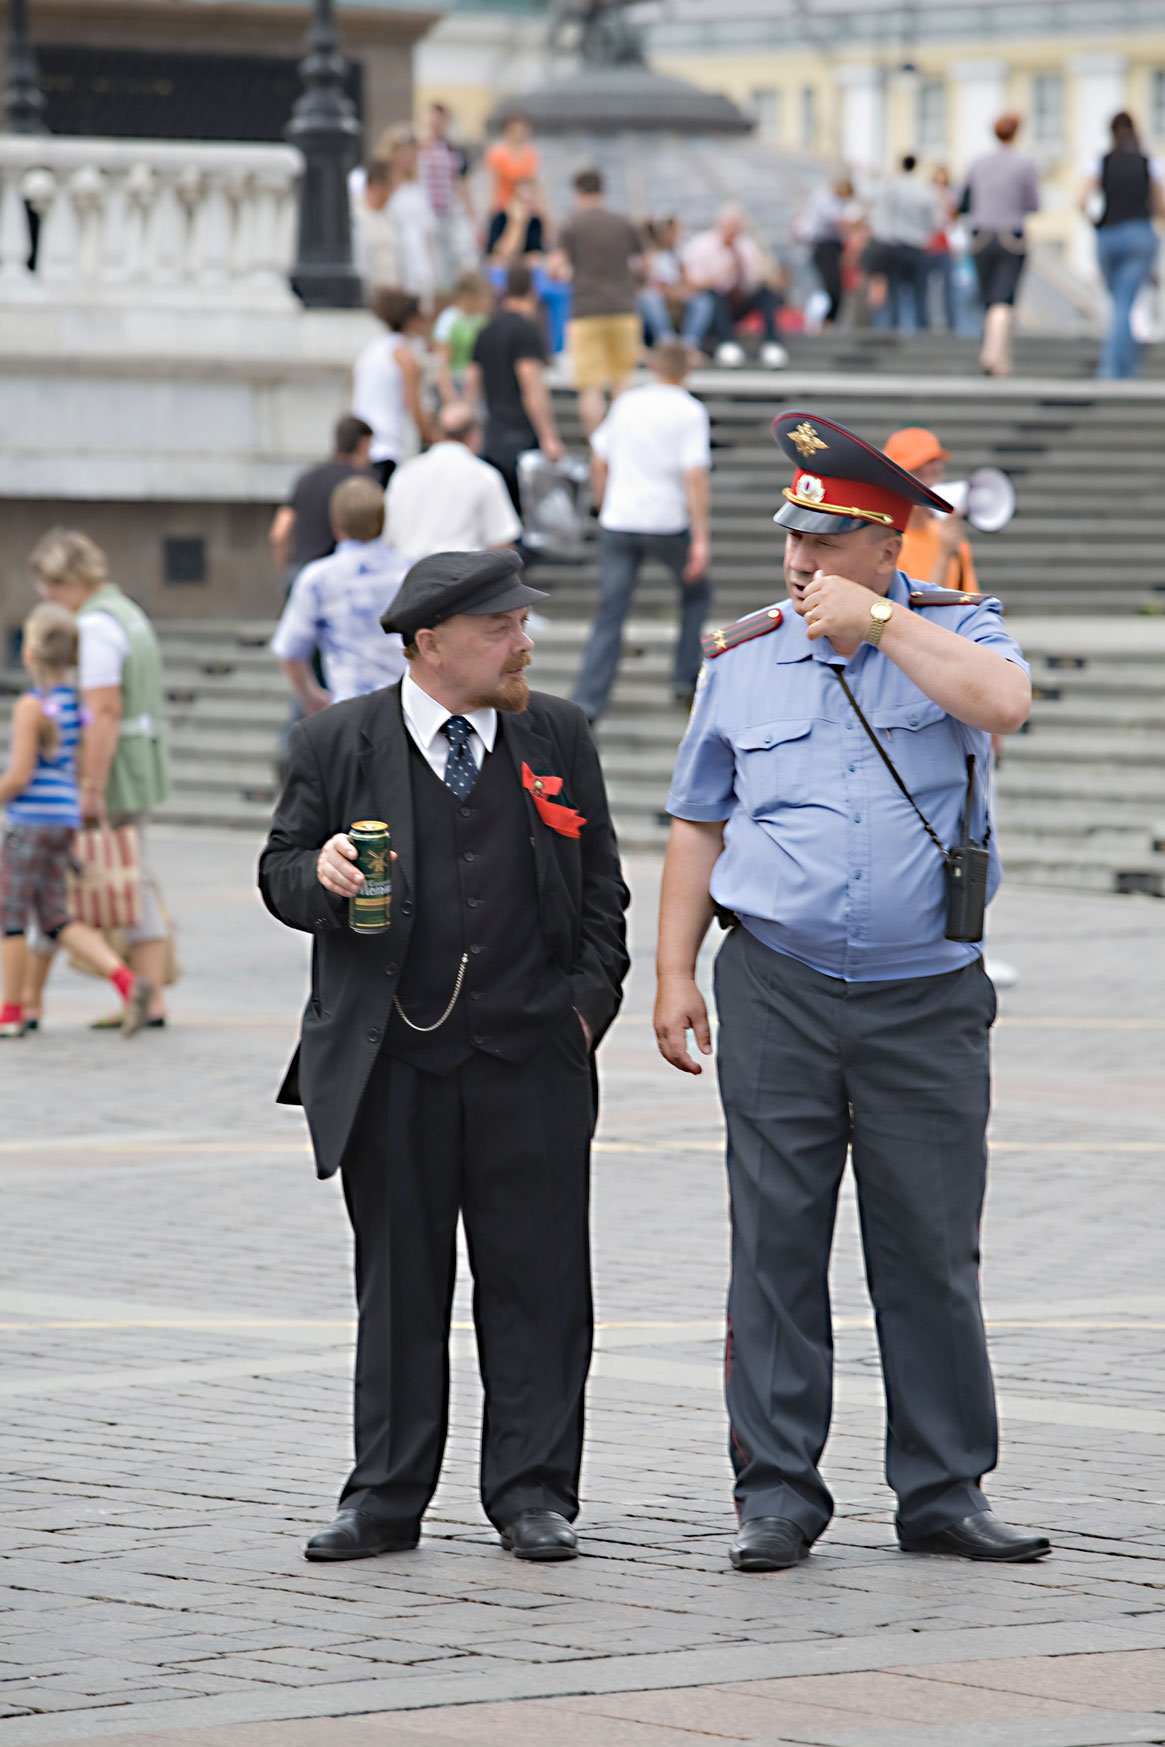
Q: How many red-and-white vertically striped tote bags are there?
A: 1